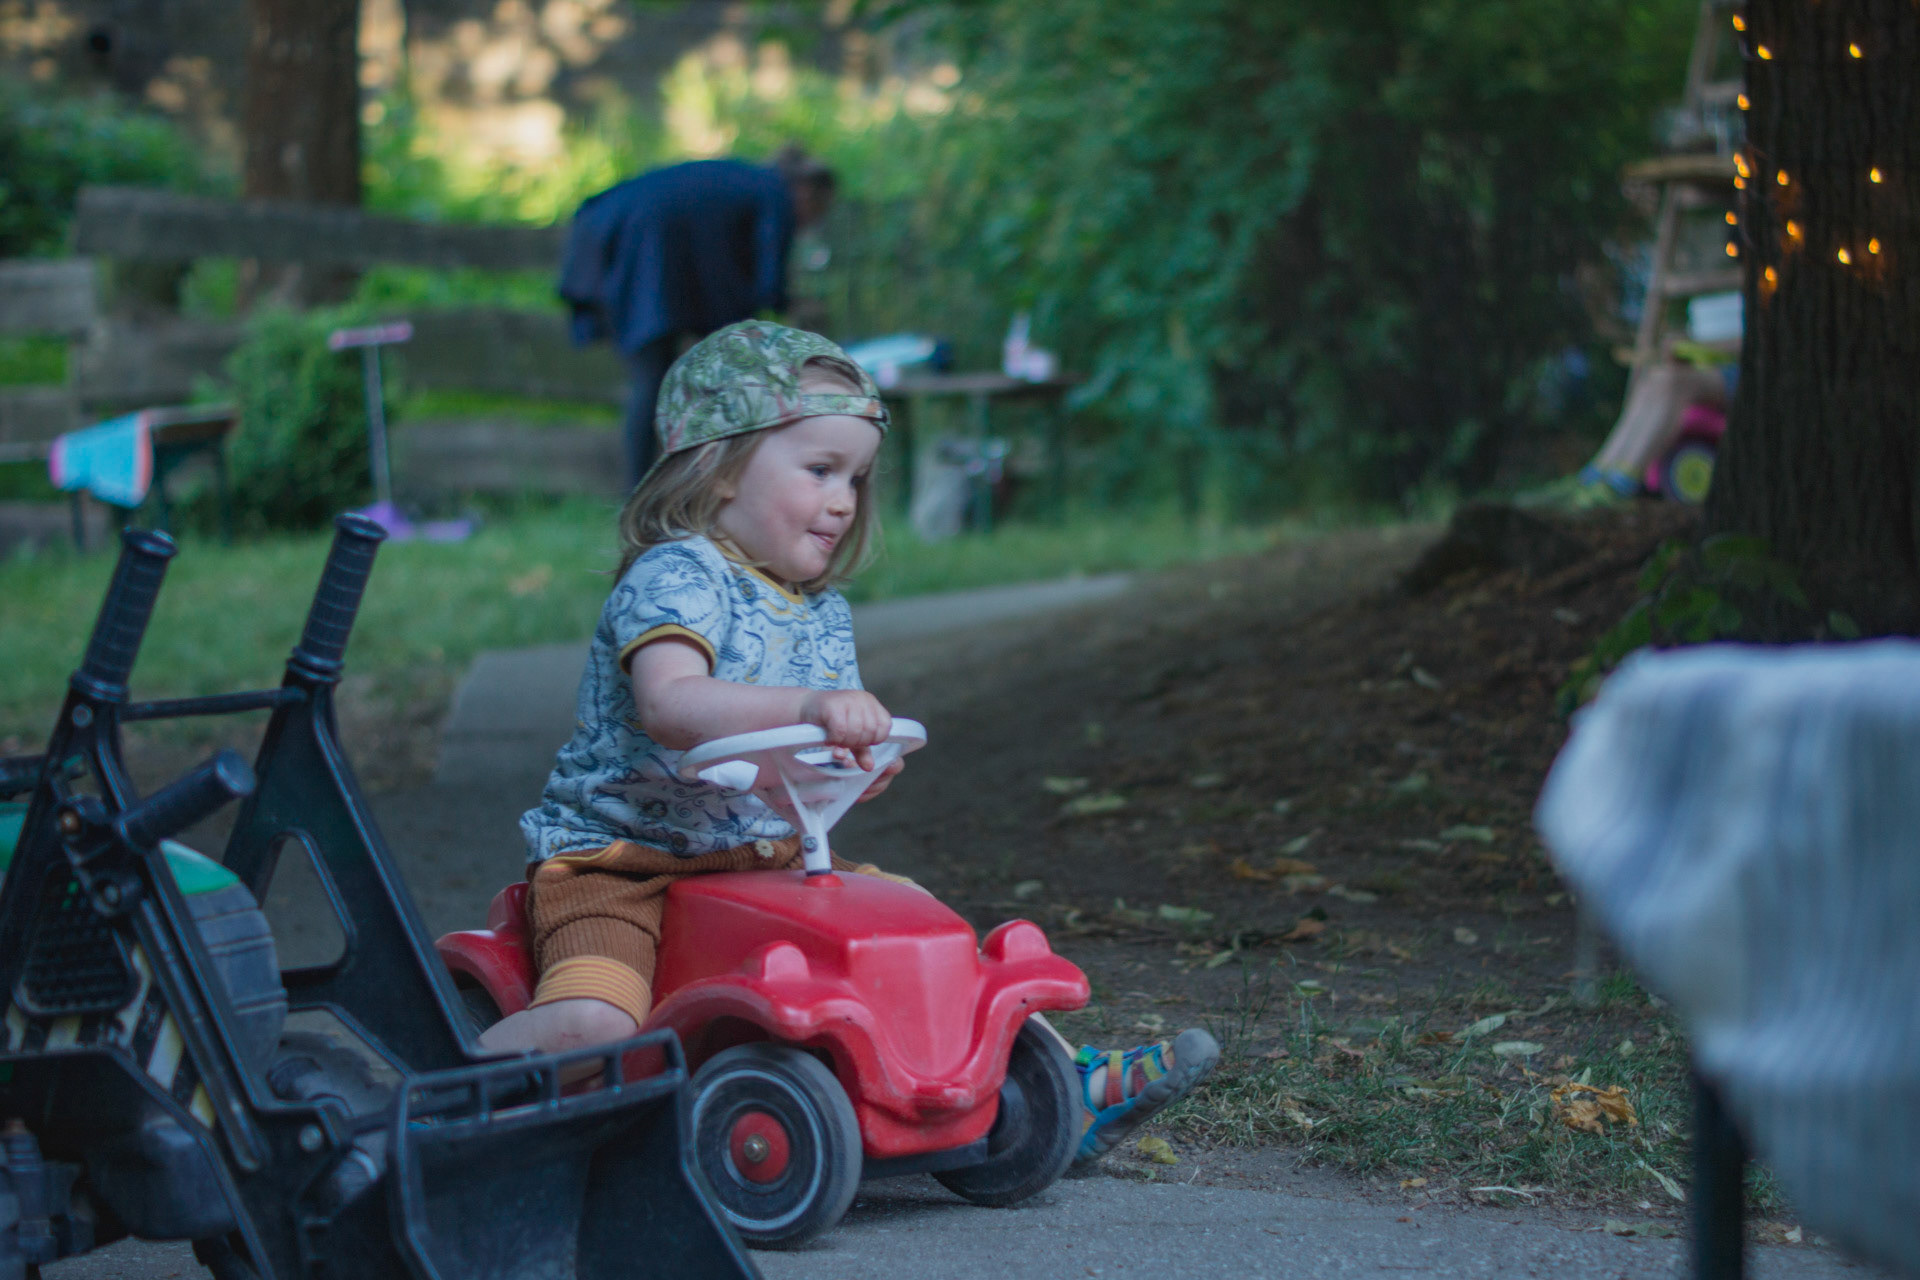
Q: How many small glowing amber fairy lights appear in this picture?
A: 15